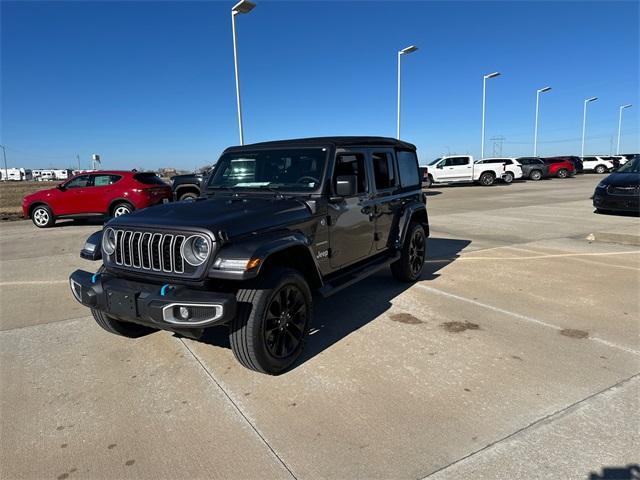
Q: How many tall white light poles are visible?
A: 6